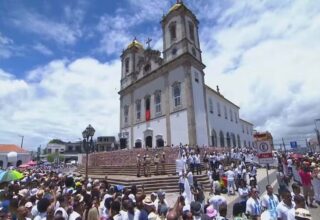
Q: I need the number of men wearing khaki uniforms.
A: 5